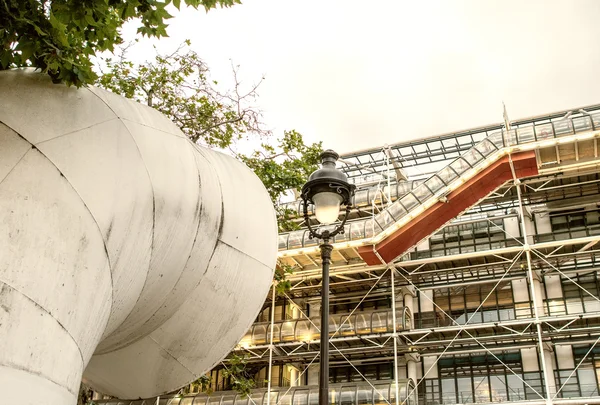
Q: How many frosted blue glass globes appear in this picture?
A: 0